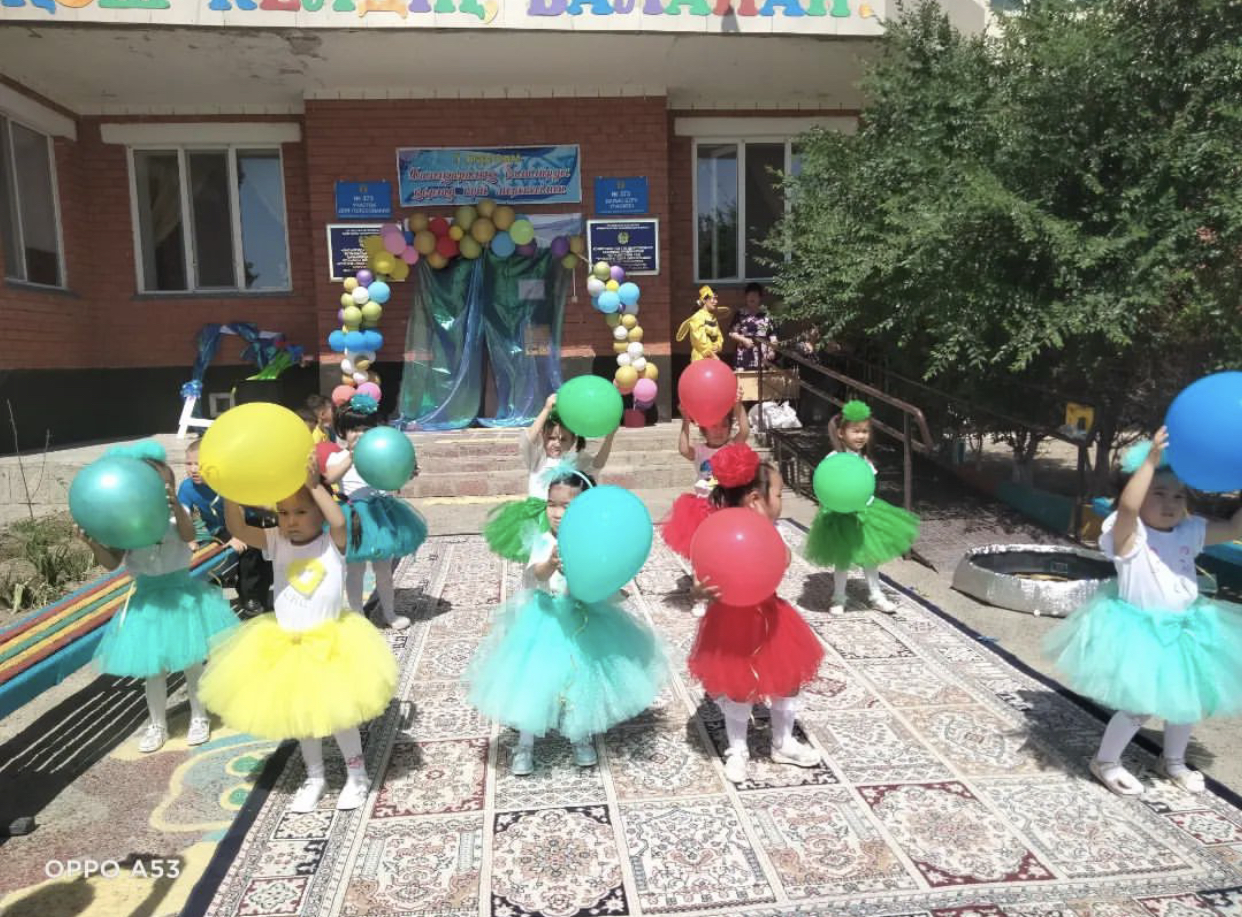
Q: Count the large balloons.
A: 9